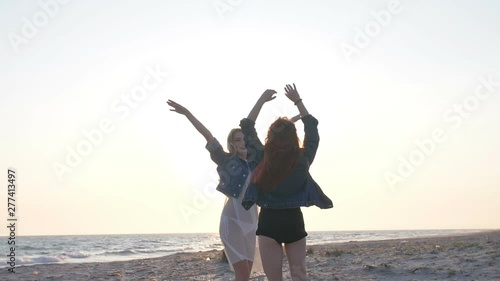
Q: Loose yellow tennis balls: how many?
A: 0